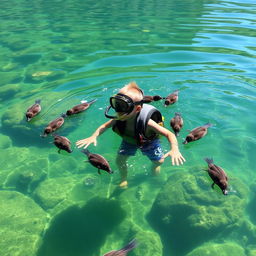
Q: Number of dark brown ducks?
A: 11